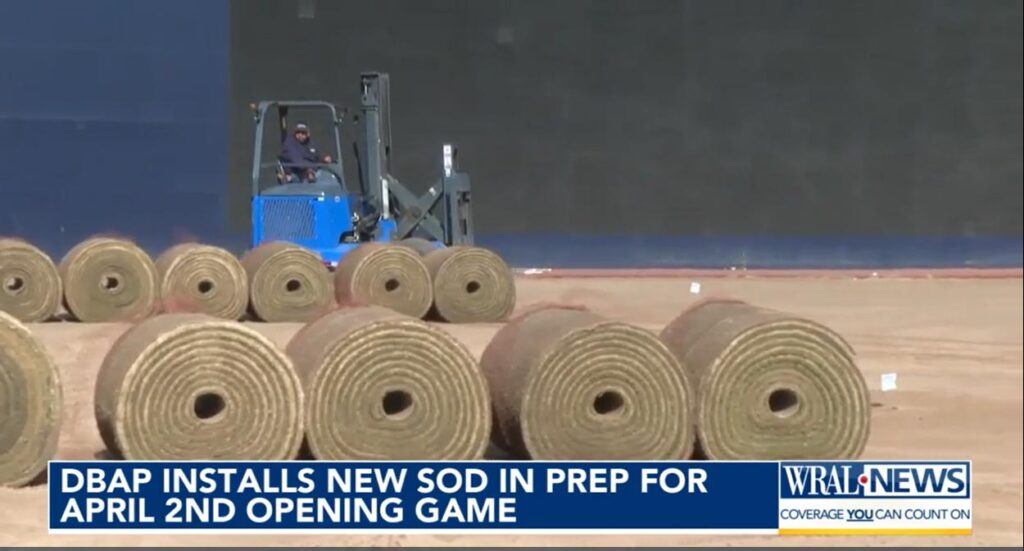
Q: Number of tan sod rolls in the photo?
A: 11